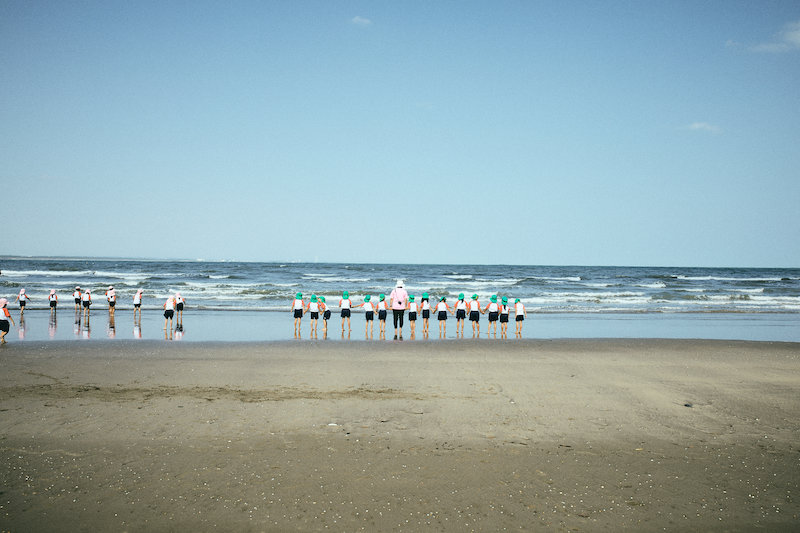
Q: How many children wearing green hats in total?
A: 14